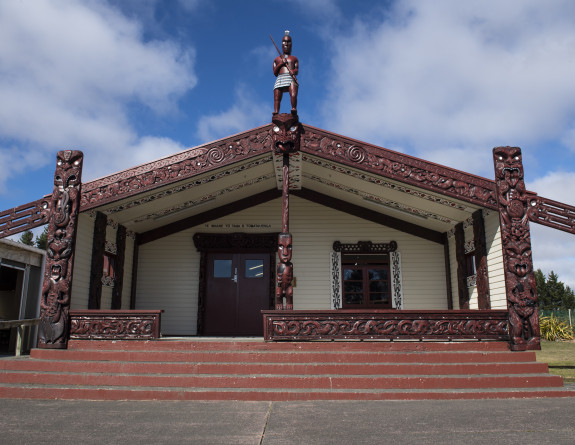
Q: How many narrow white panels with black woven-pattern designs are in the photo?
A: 2